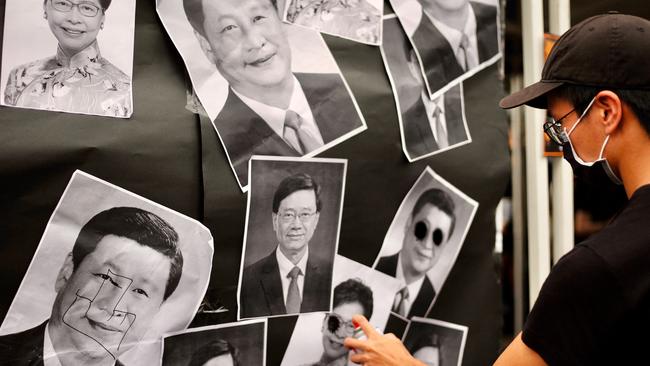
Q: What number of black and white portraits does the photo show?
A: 11